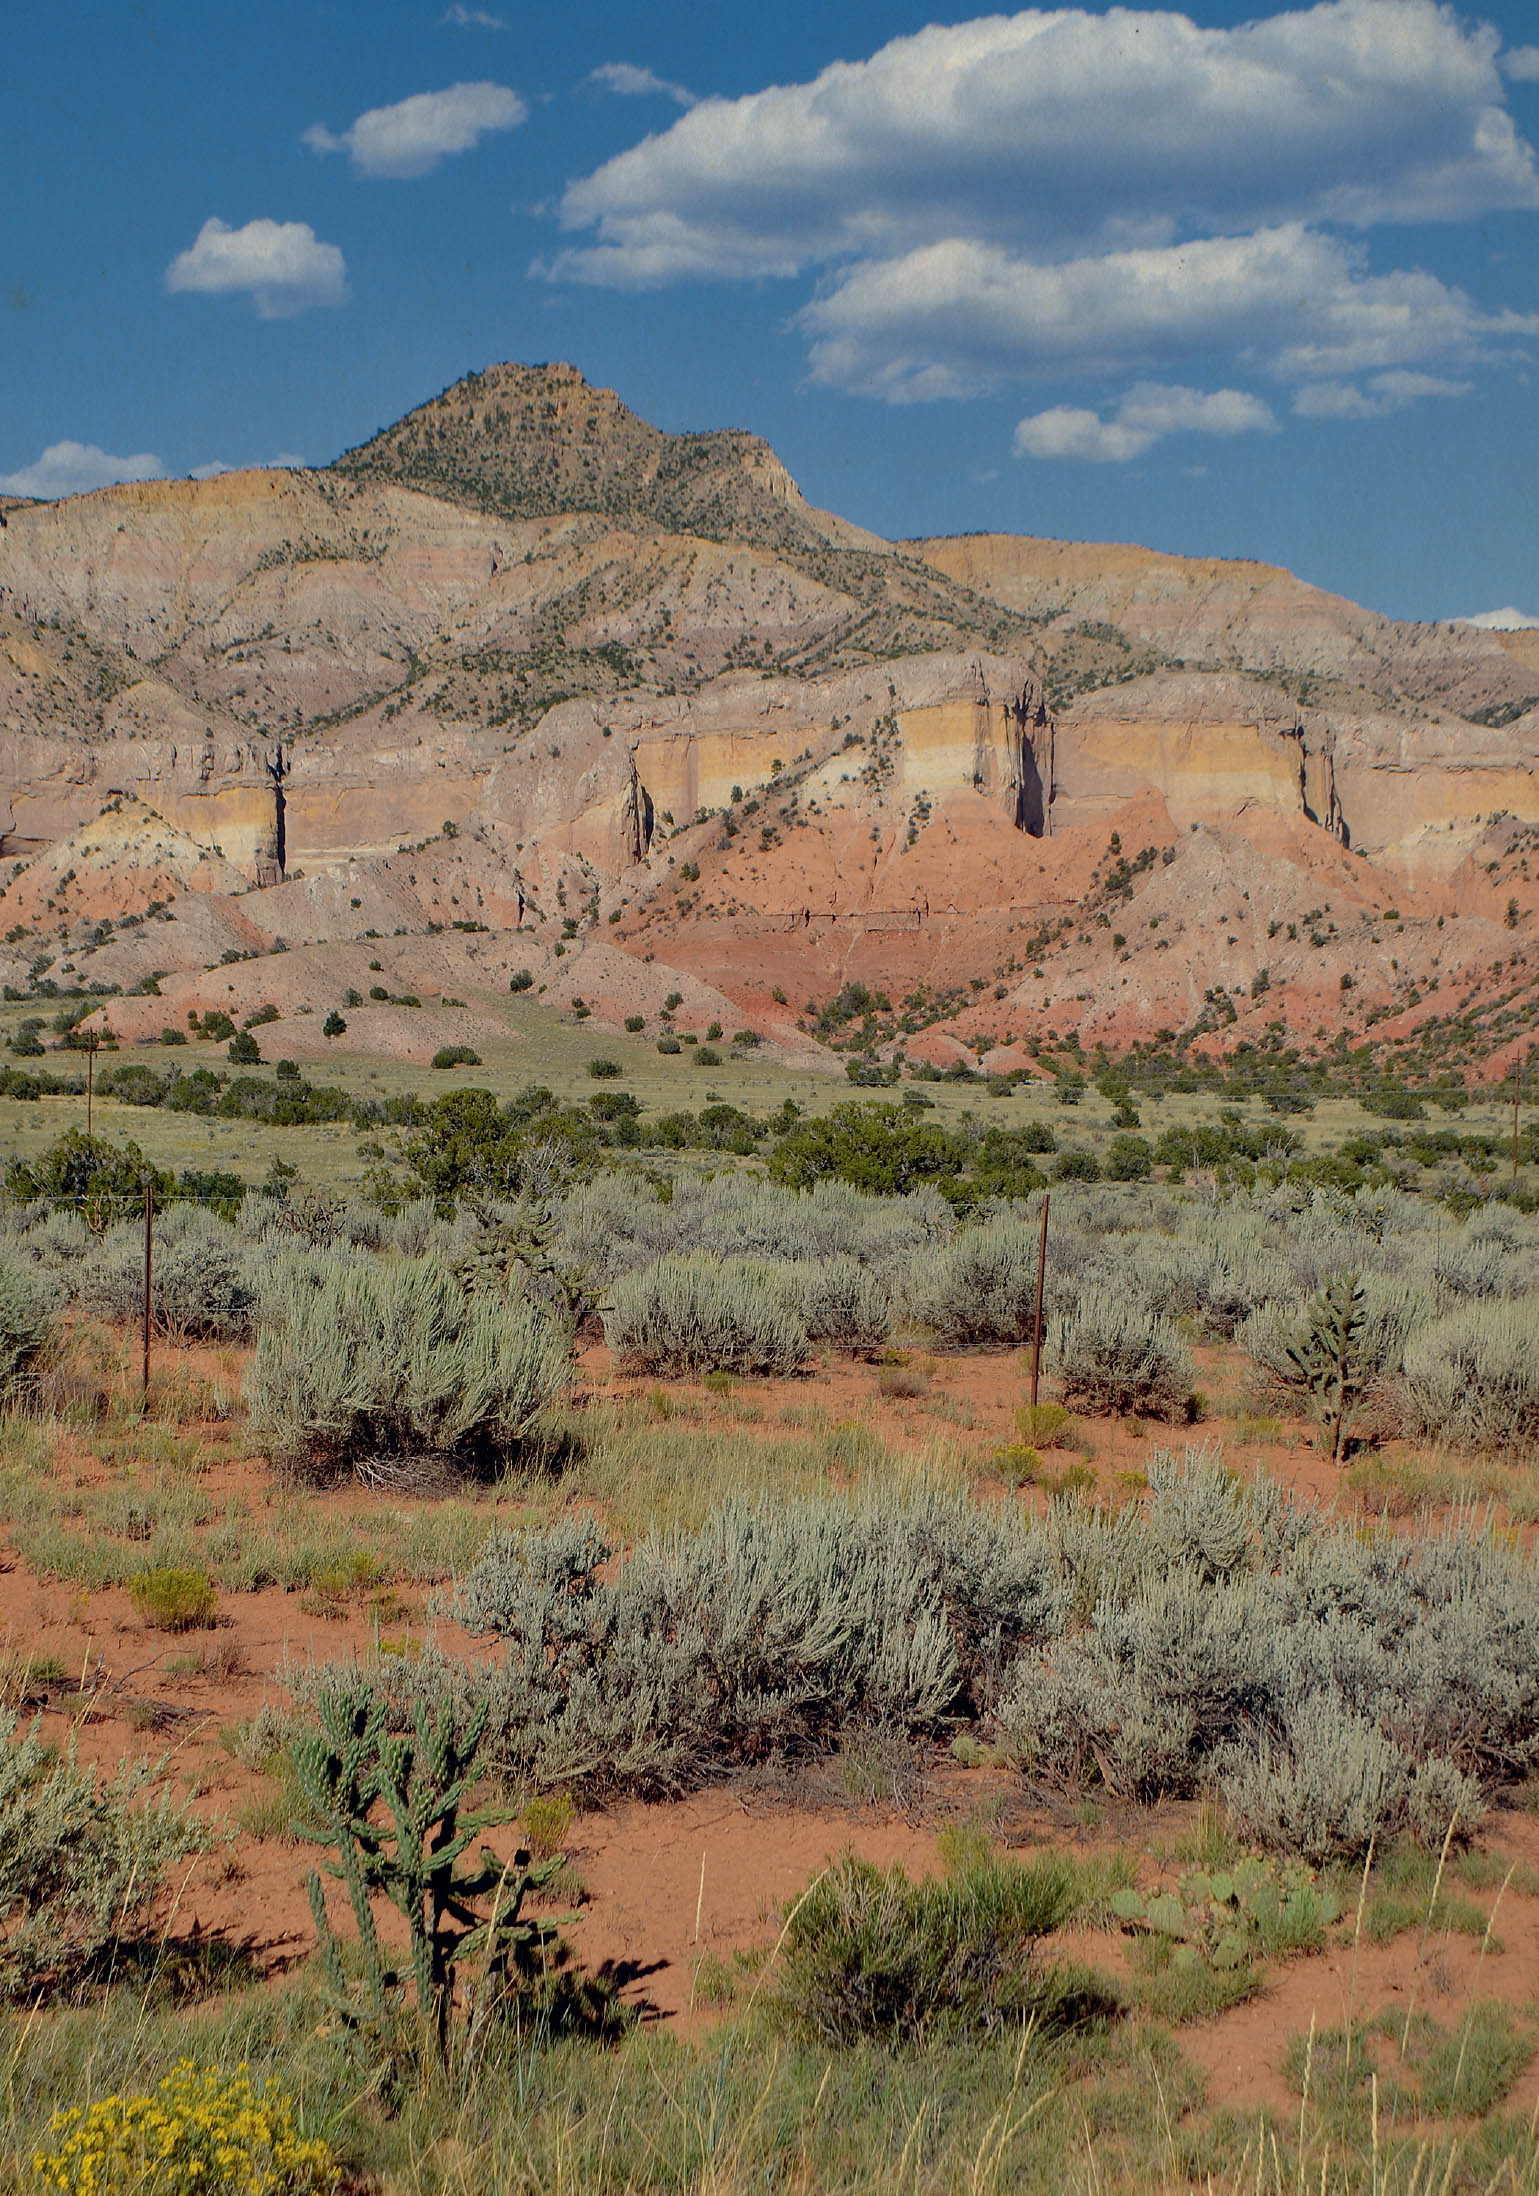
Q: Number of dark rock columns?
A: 4